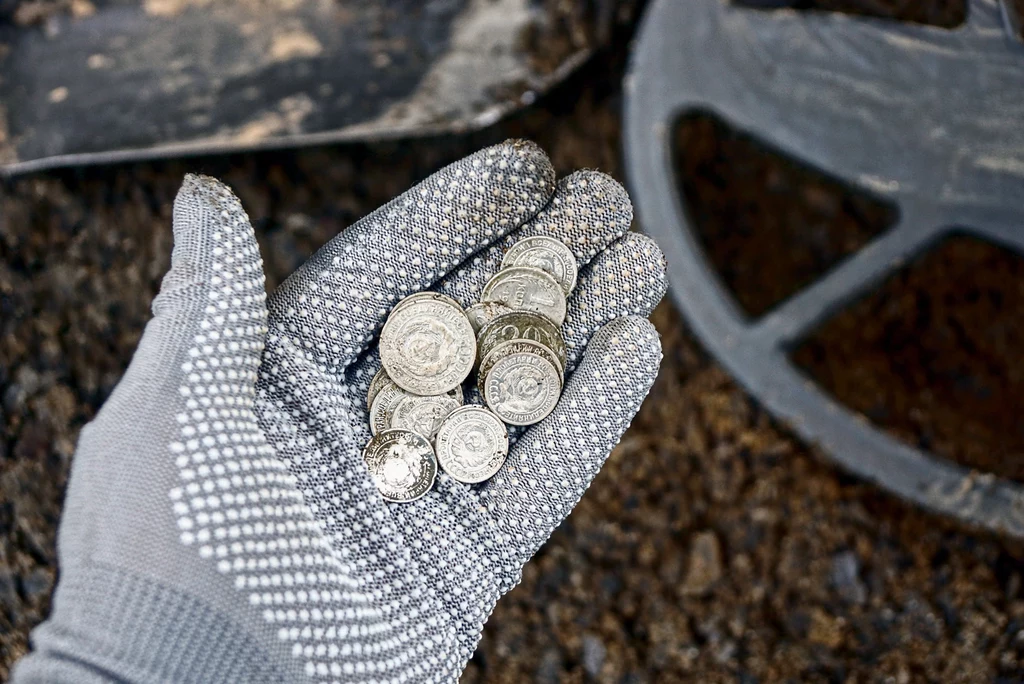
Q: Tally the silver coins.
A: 13